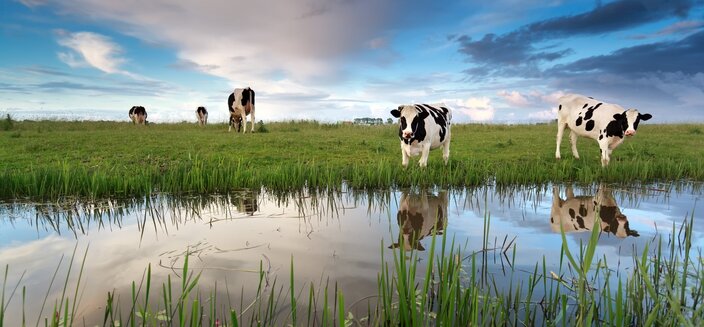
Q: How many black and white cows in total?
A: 5